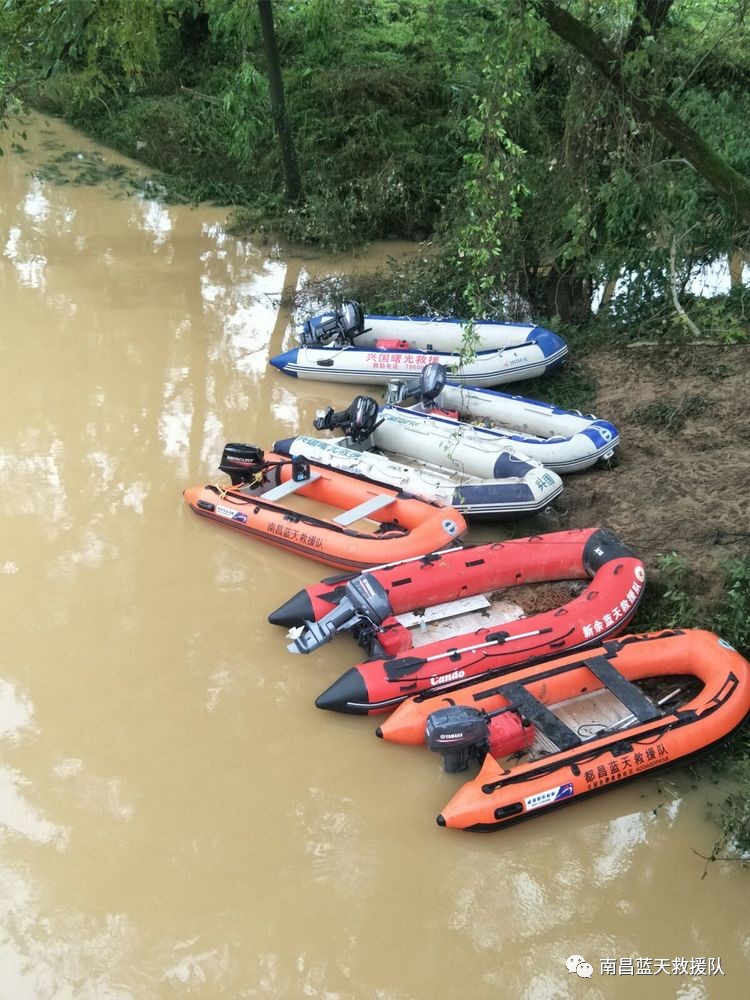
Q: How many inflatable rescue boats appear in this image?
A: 6